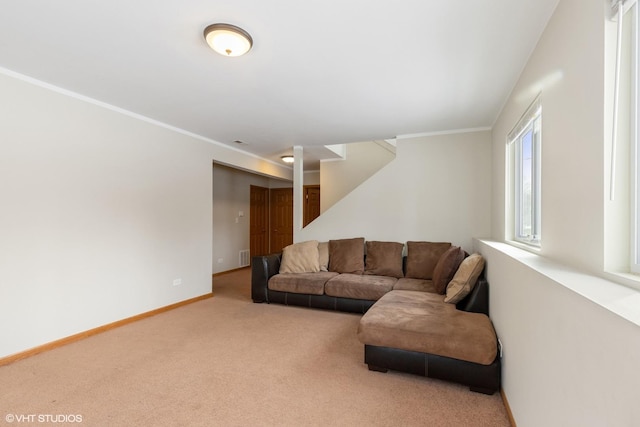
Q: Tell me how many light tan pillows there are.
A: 3